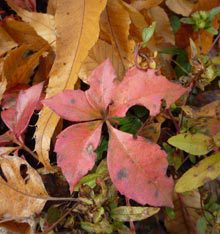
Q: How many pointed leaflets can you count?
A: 5